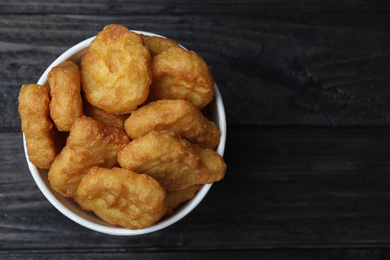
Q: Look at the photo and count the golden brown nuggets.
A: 11